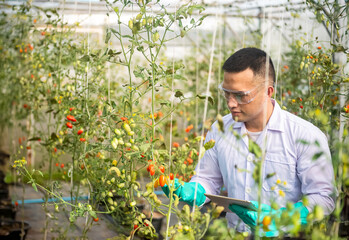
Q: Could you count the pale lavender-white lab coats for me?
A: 1